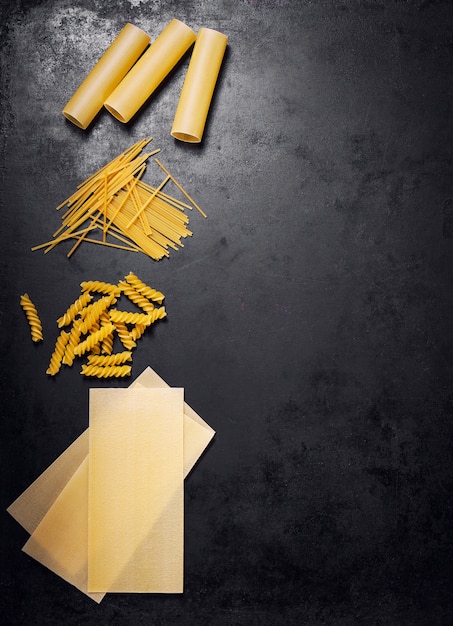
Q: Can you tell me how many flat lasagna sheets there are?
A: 3